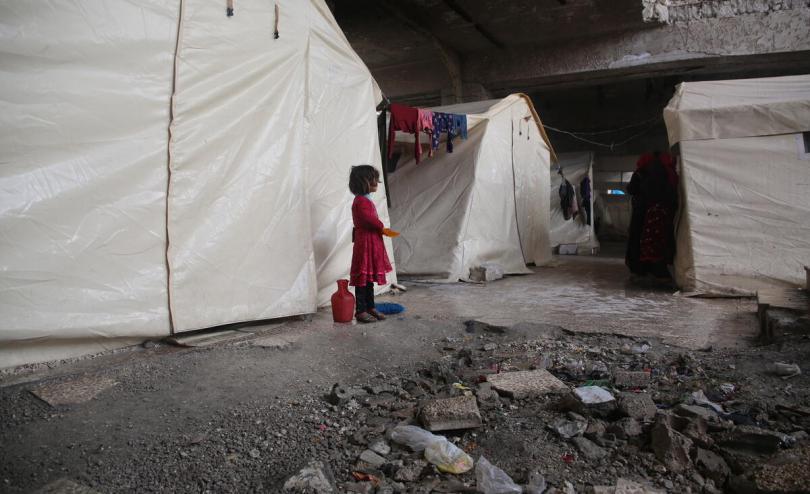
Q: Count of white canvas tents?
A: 4